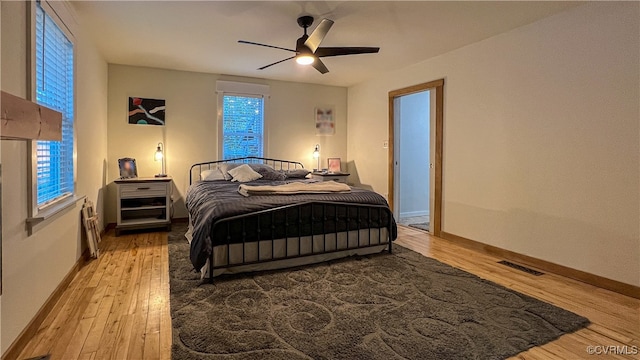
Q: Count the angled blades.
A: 5